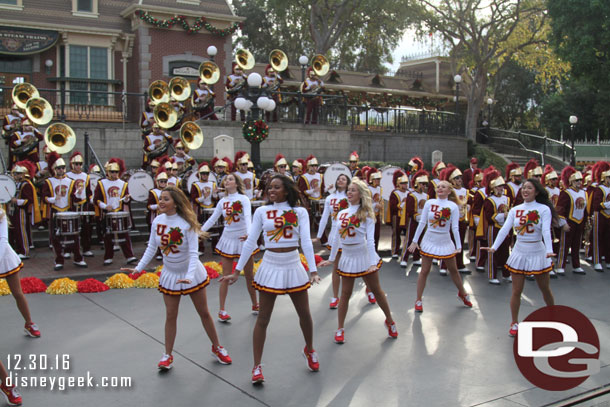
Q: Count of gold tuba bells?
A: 11